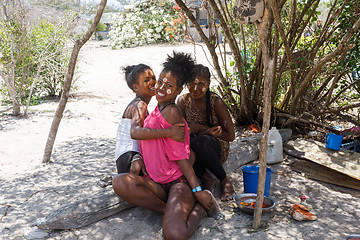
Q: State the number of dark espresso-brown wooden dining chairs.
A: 0